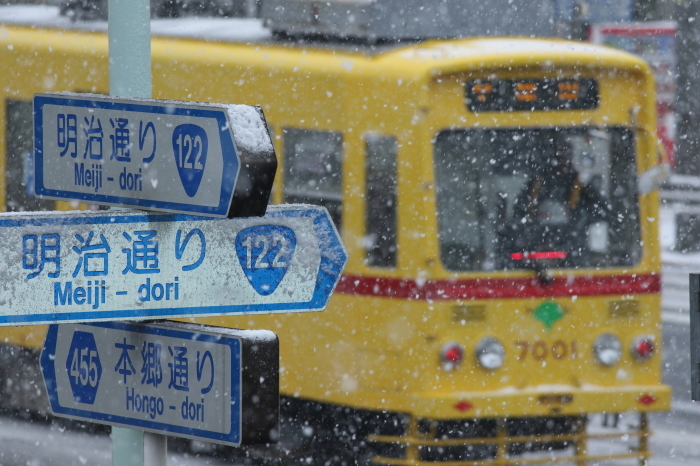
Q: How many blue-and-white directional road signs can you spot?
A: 3